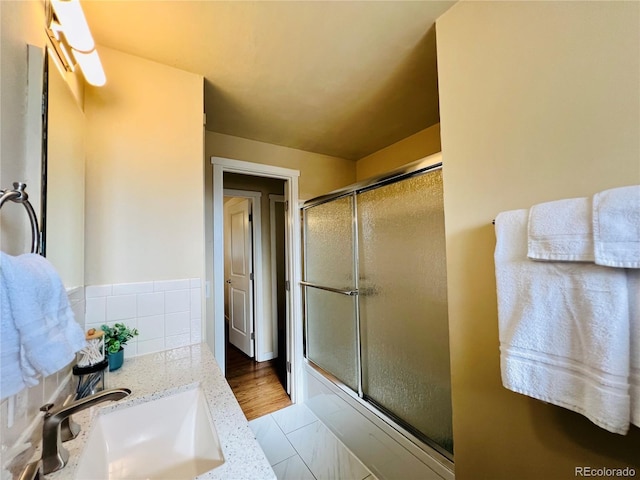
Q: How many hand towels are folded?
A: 2